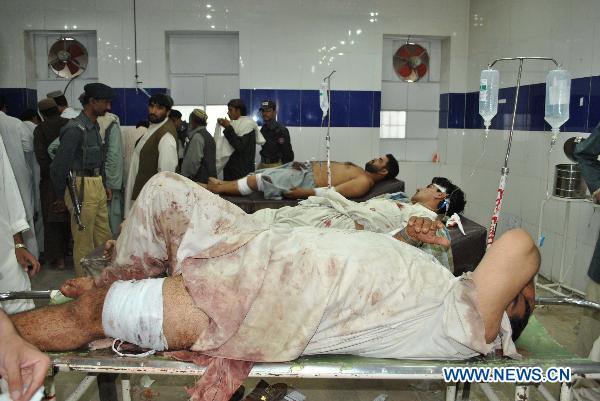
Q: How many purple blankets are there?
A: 0